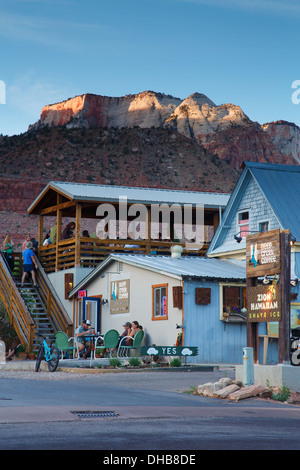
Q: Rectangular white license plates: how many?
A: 0